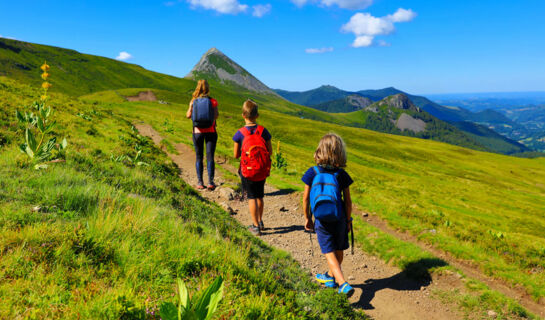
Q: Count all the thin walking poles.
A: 0